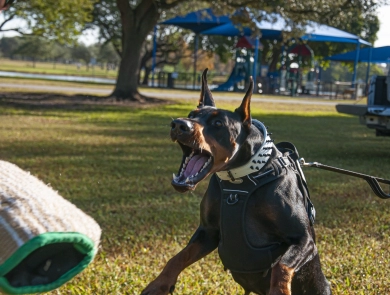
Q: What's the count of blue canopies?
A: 3